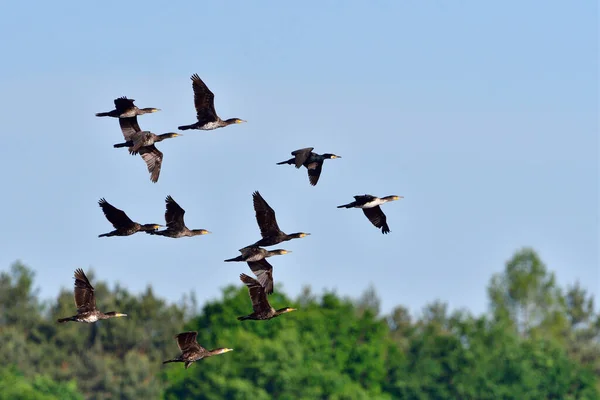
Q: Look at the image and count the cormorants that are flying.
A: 12